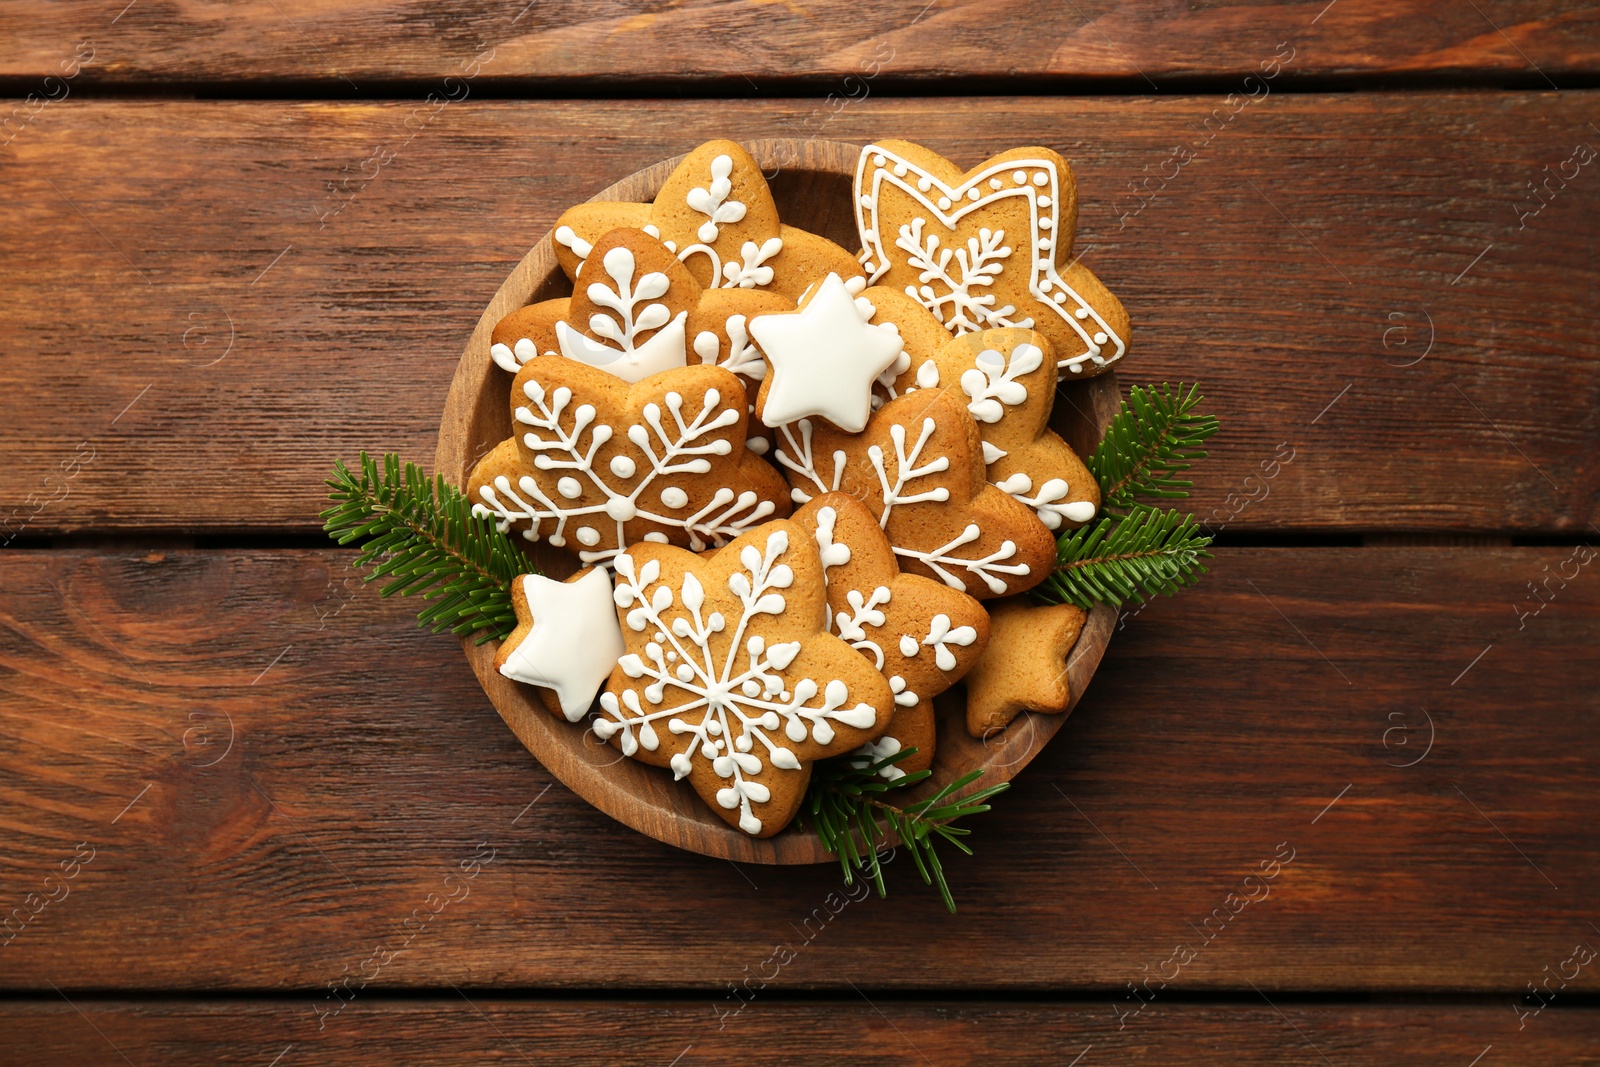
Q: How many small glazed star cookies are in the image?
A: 2